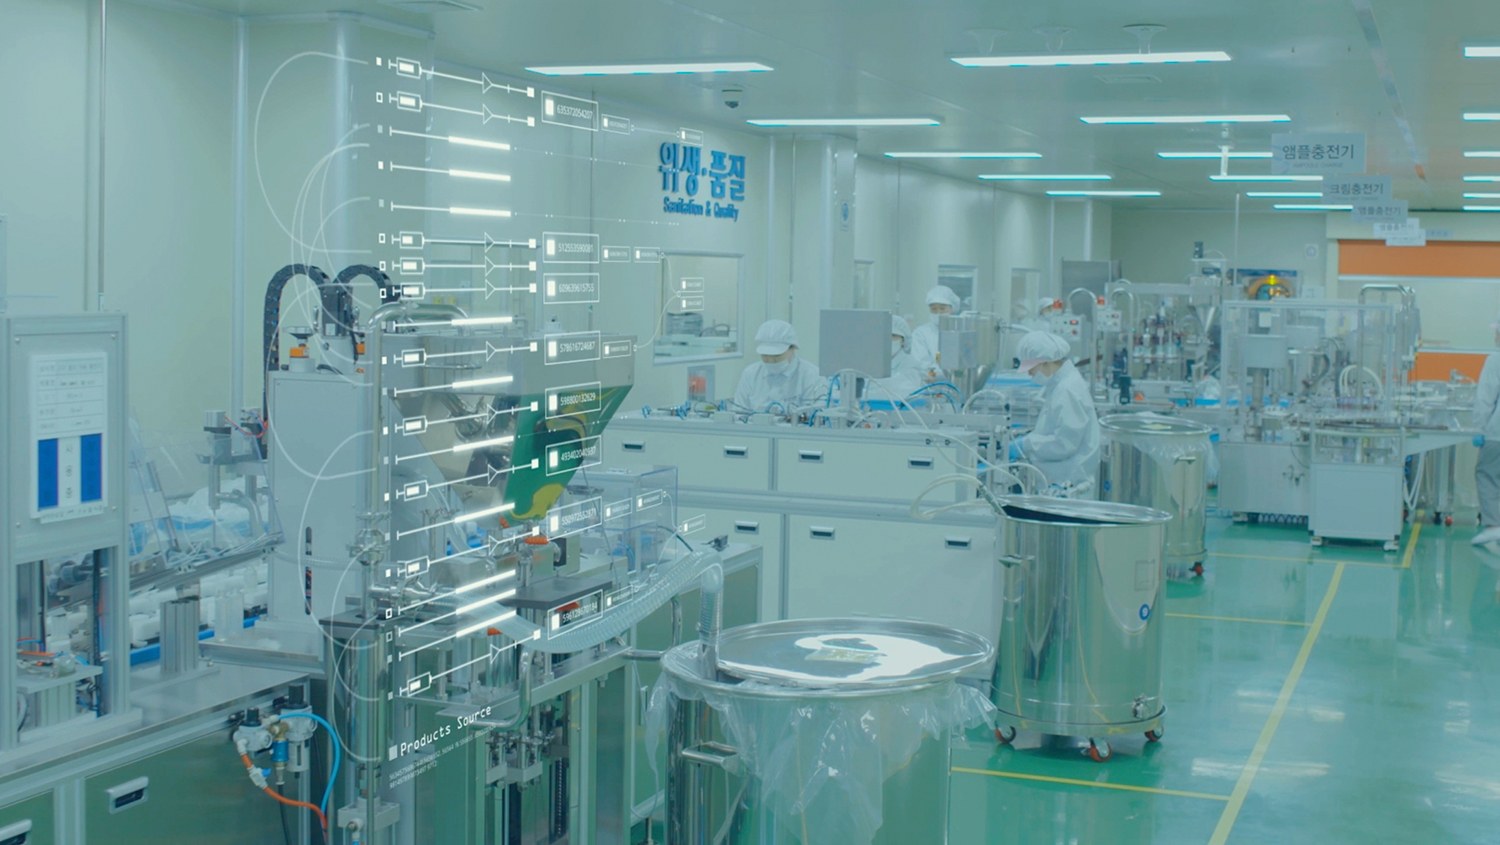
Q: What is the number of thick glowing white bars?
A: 10